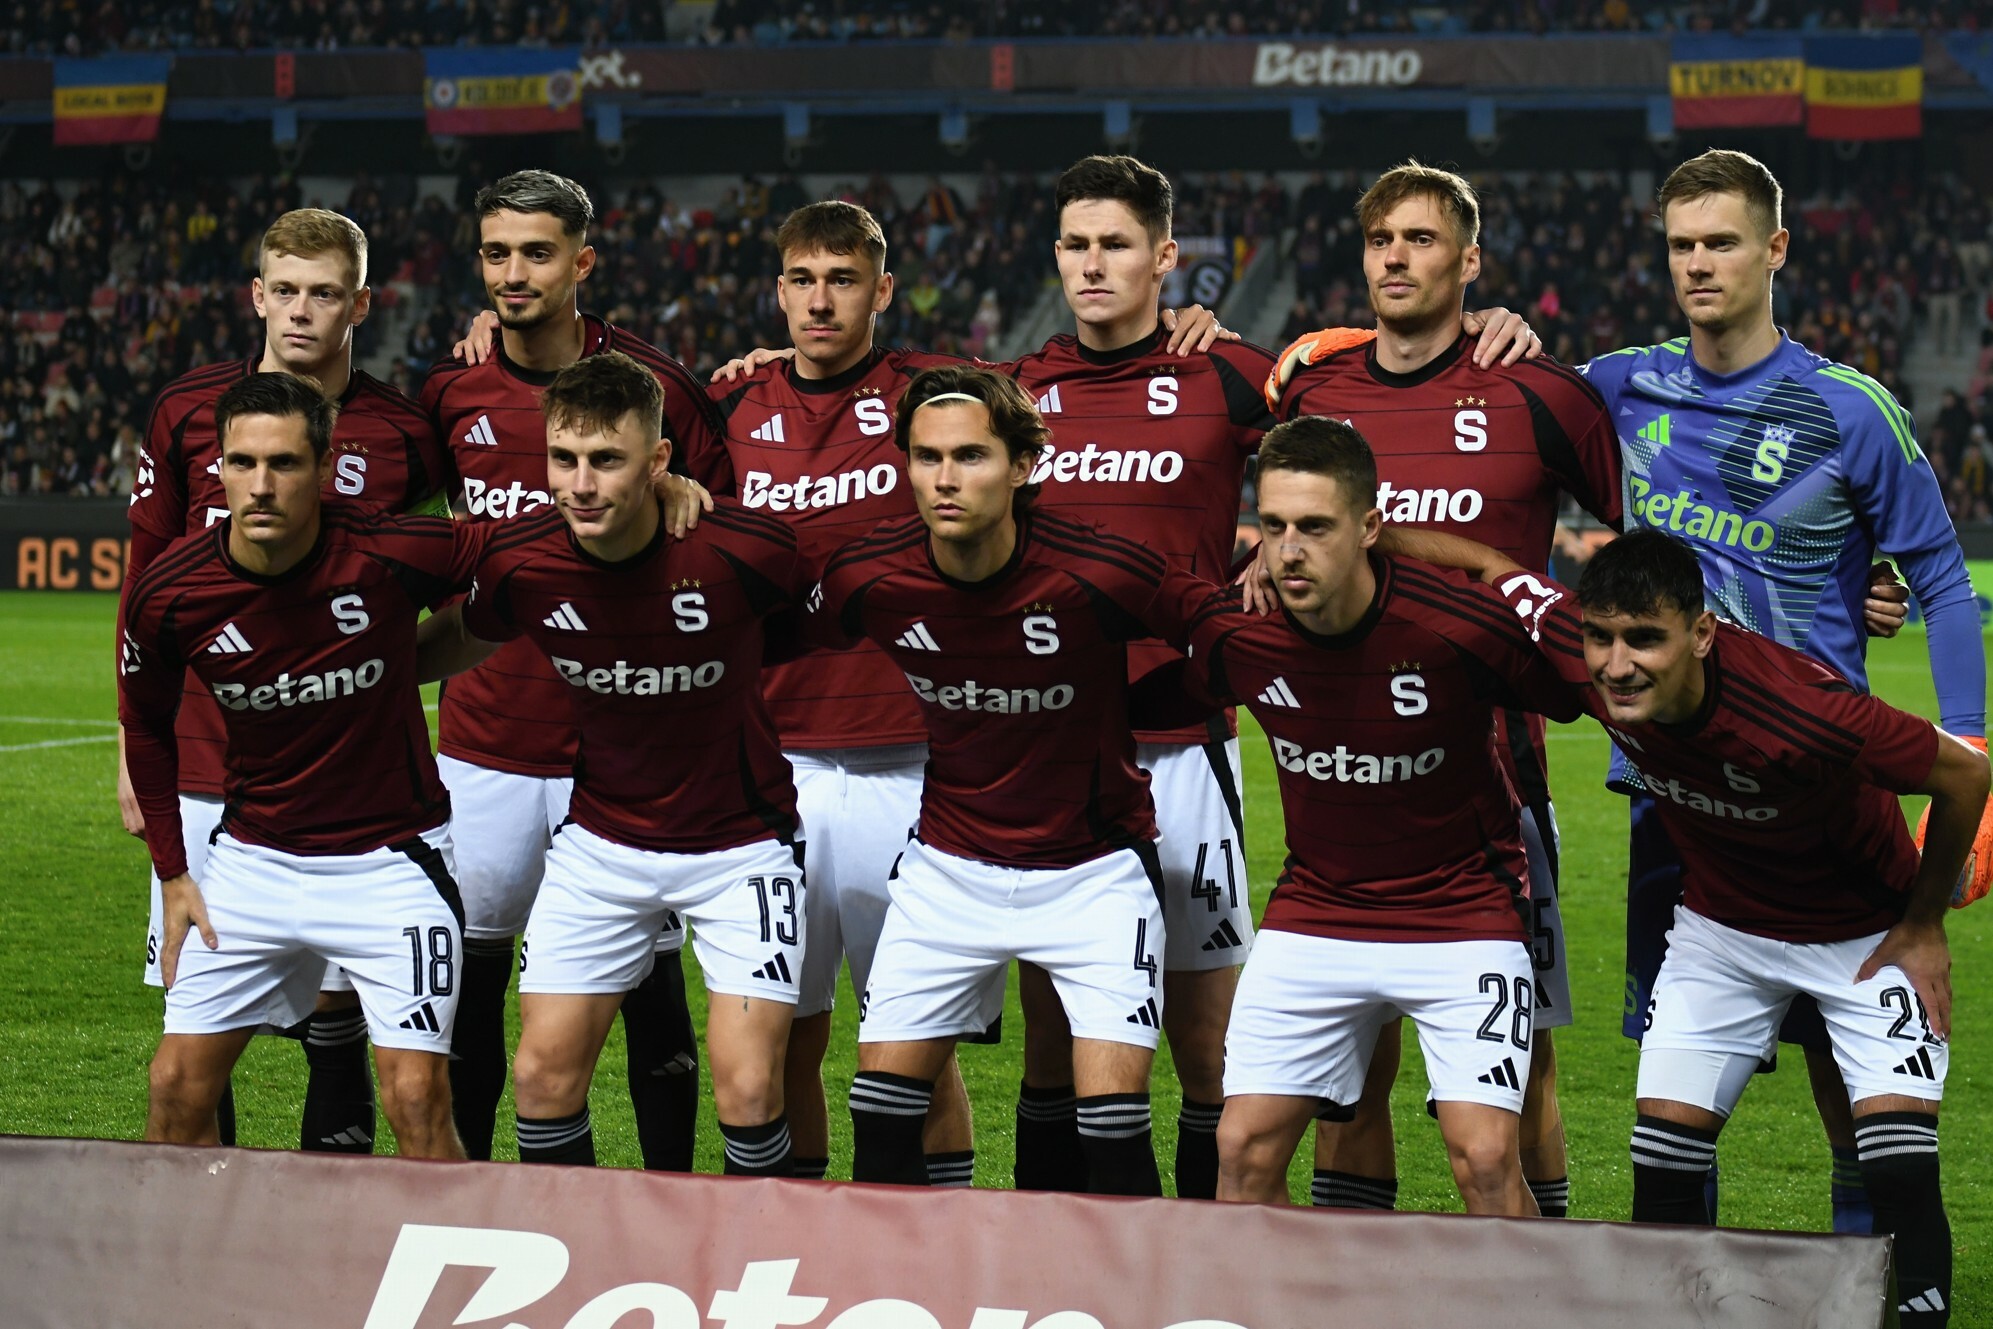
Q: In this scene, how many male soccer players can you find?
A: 11